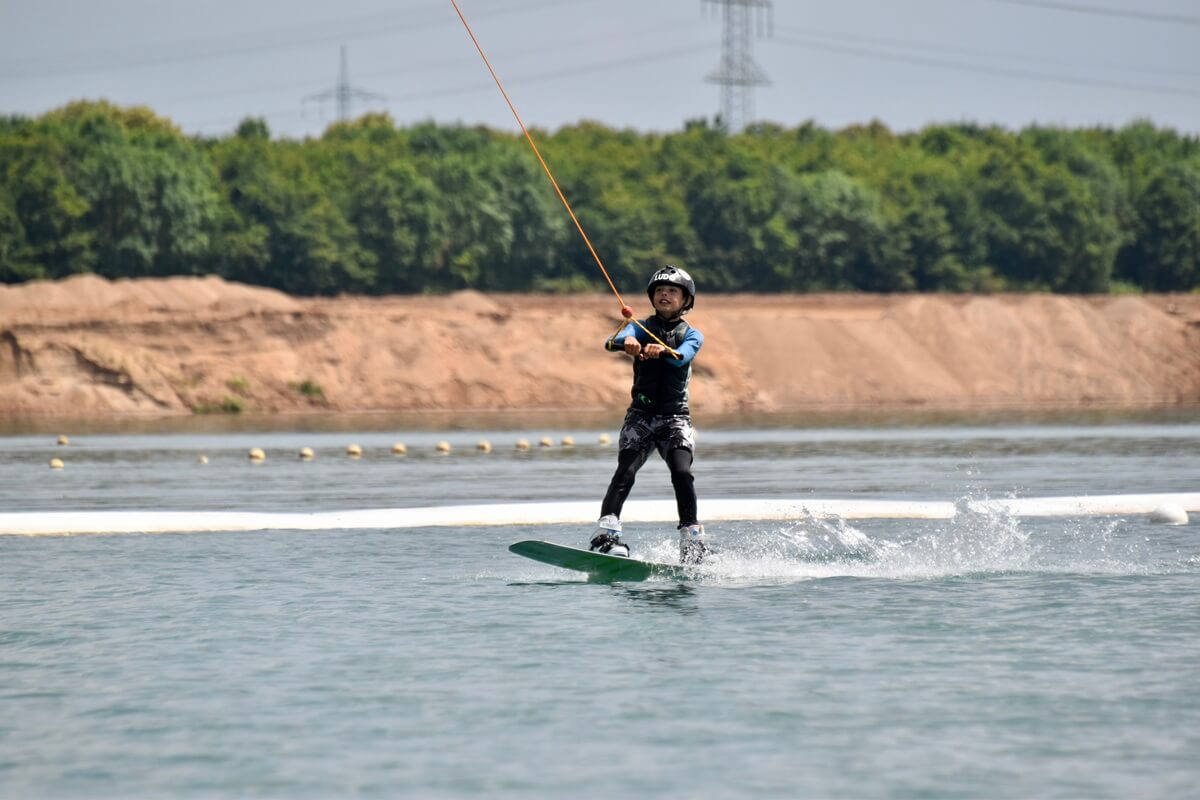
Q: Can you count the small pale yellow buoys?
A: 13